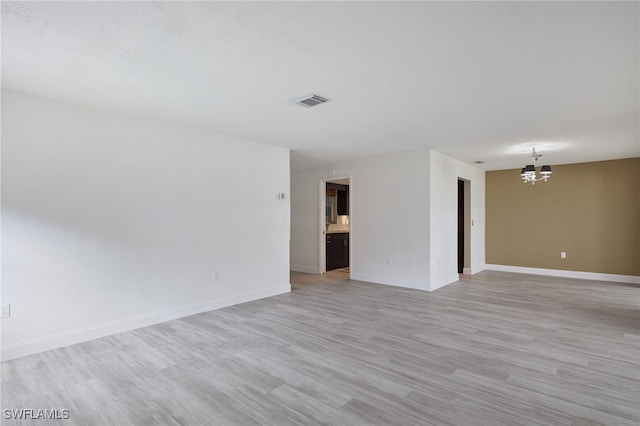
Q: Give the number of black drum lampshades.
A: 3